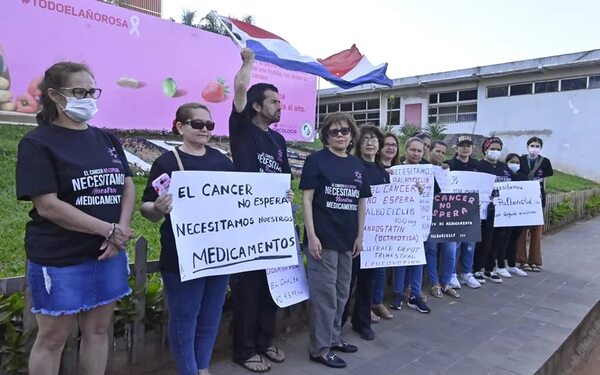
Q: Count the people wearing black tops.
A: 13